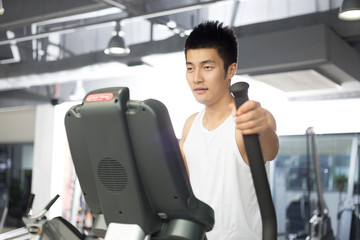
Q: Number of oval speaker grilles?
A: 1